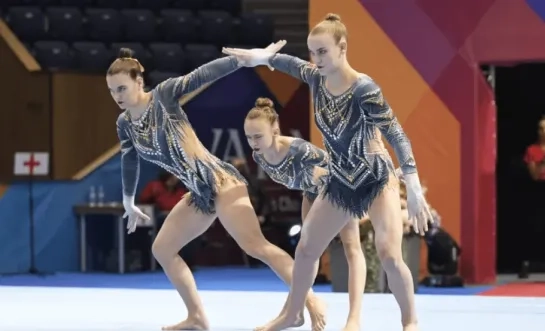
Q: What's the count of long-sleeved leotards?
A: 3